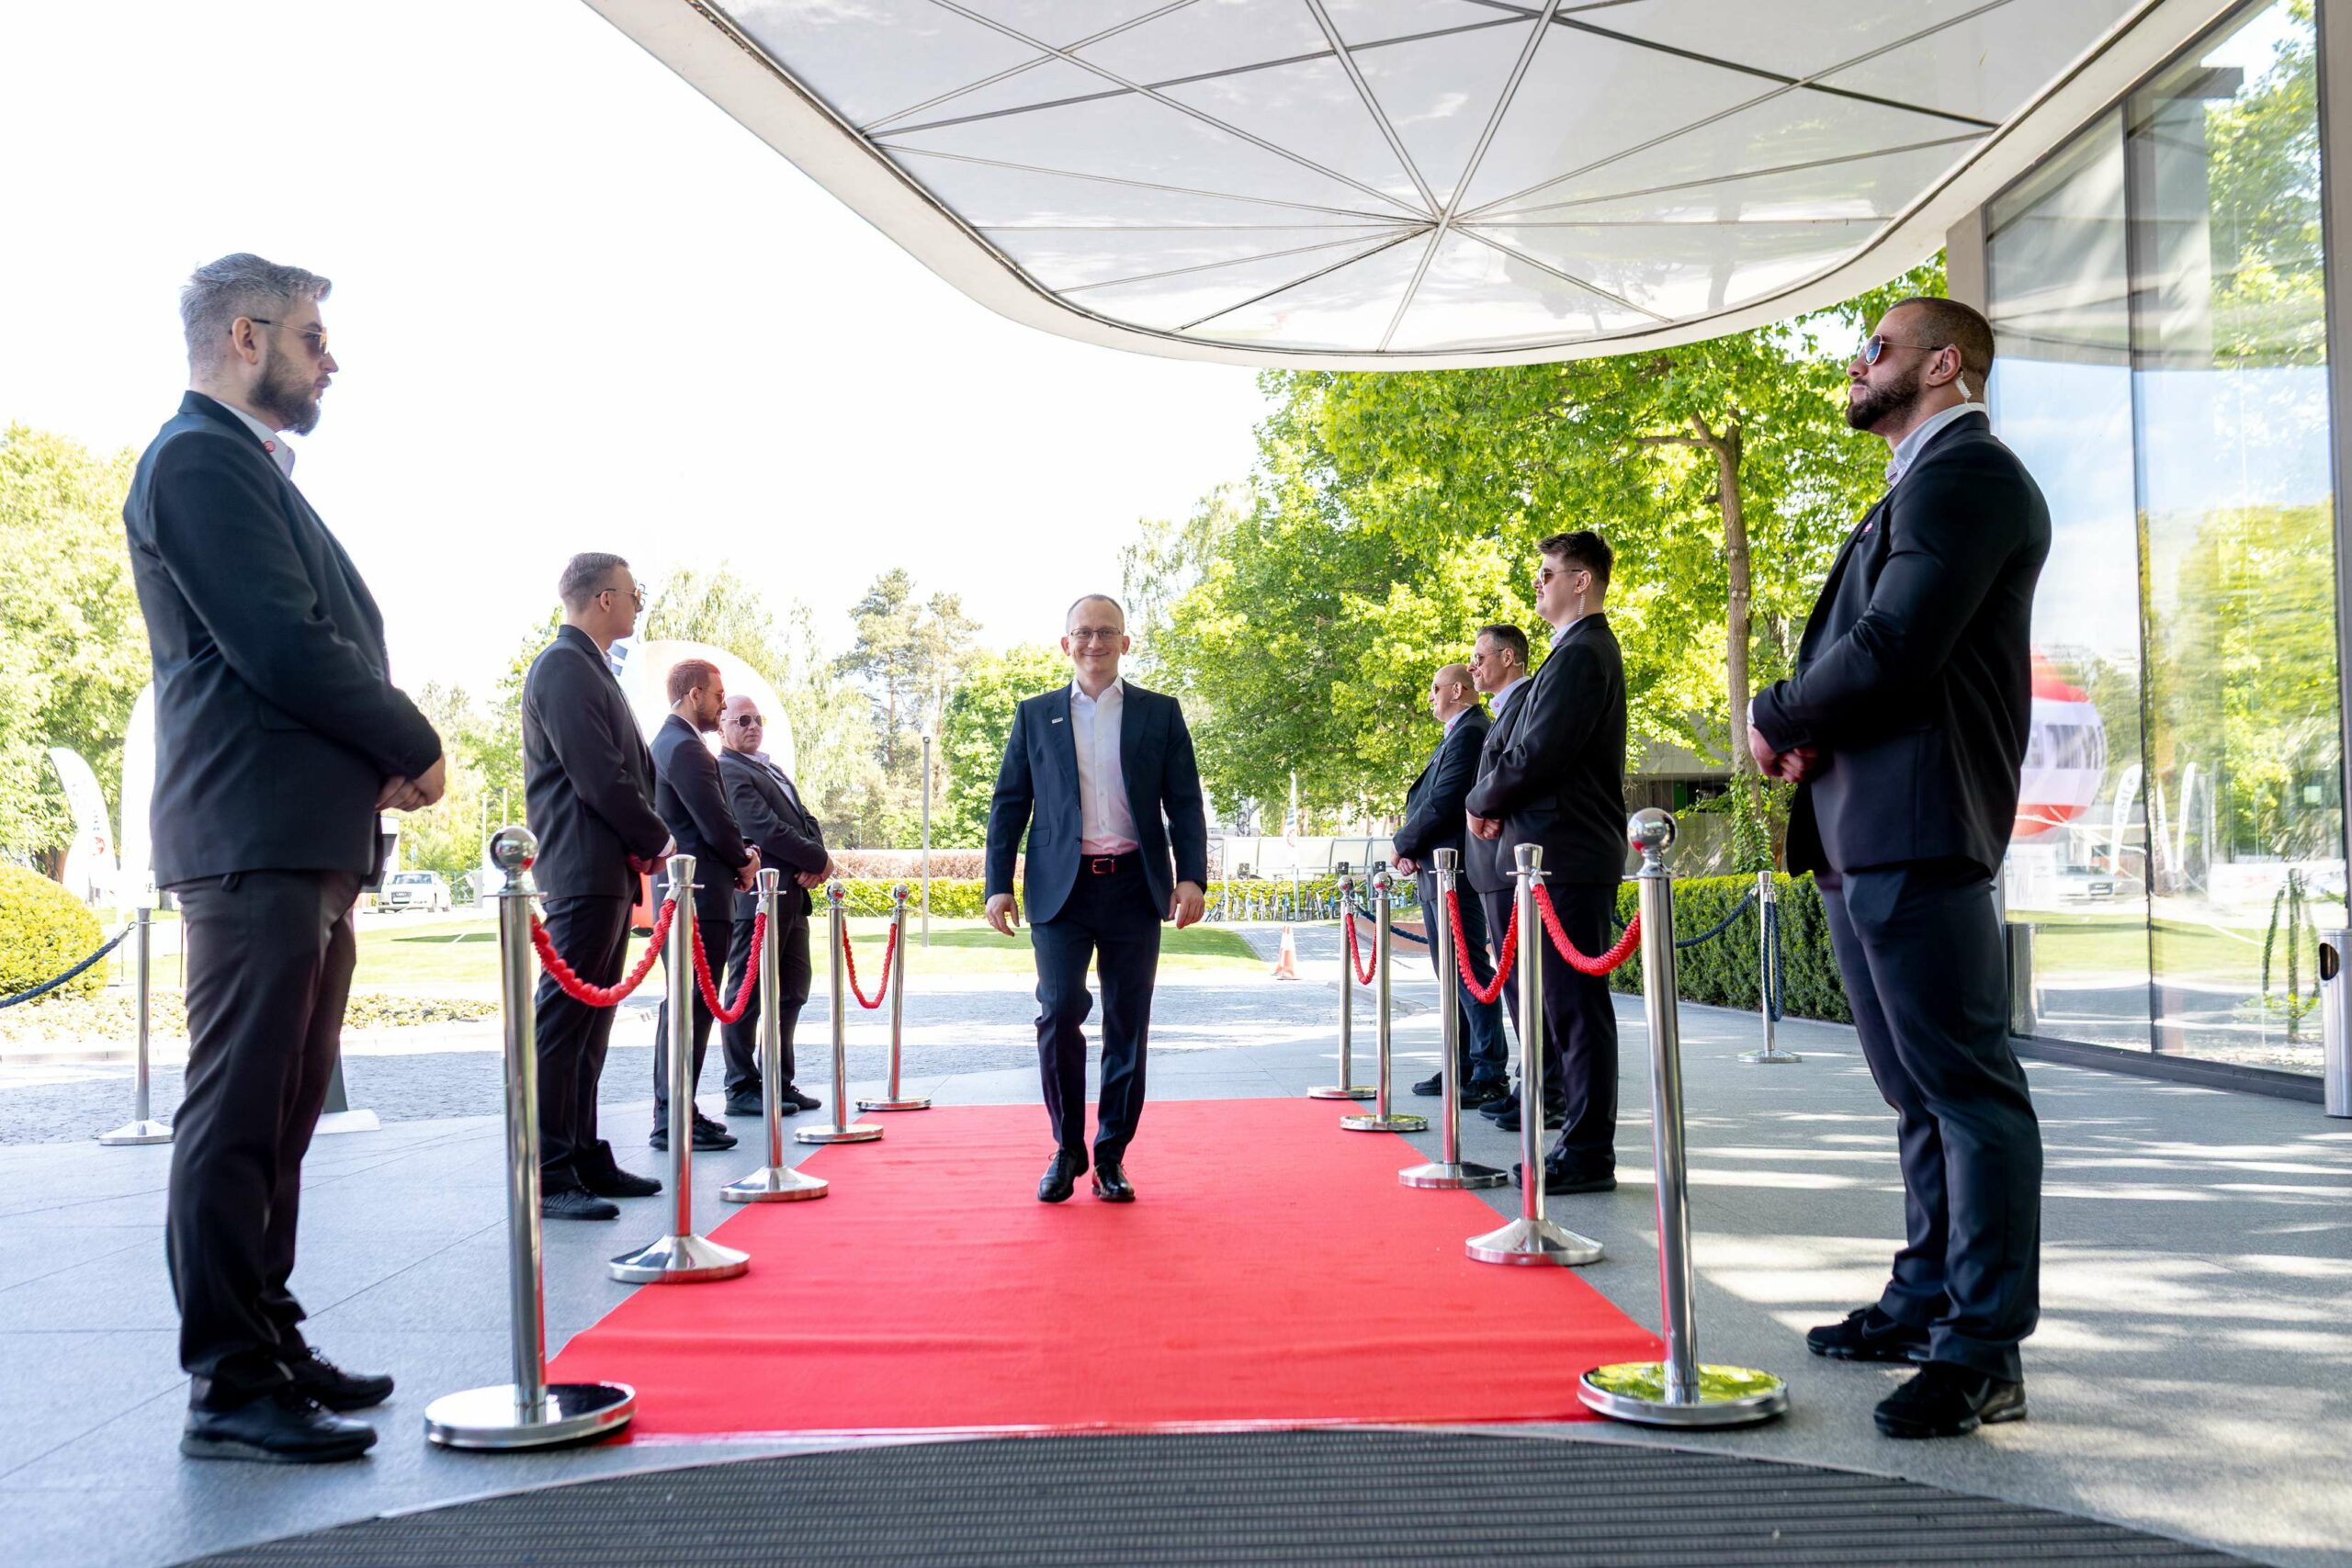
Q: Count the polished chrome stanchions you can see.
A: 12